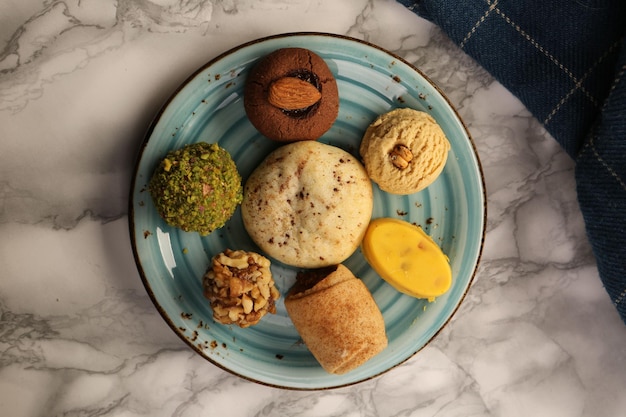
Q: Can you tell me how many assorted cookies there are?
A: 7